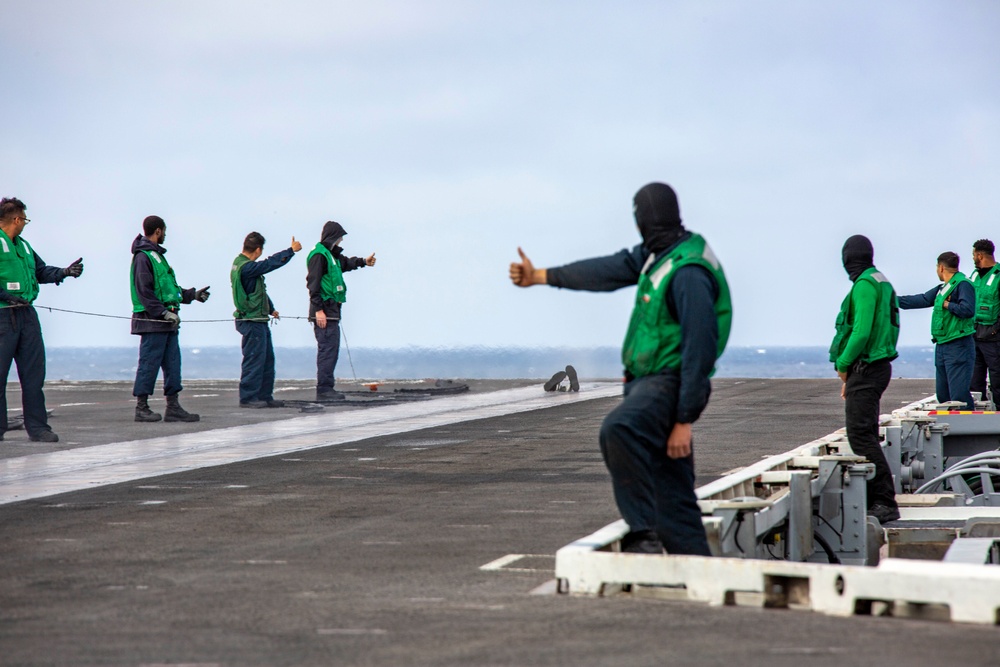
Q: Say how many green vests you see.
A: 8